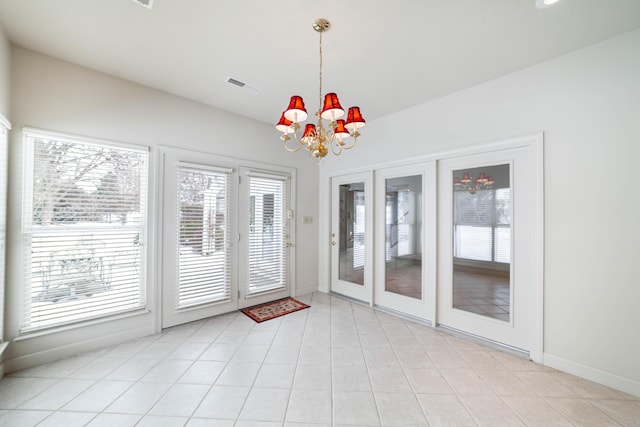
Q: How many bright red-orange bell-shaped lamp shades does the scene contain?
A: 6